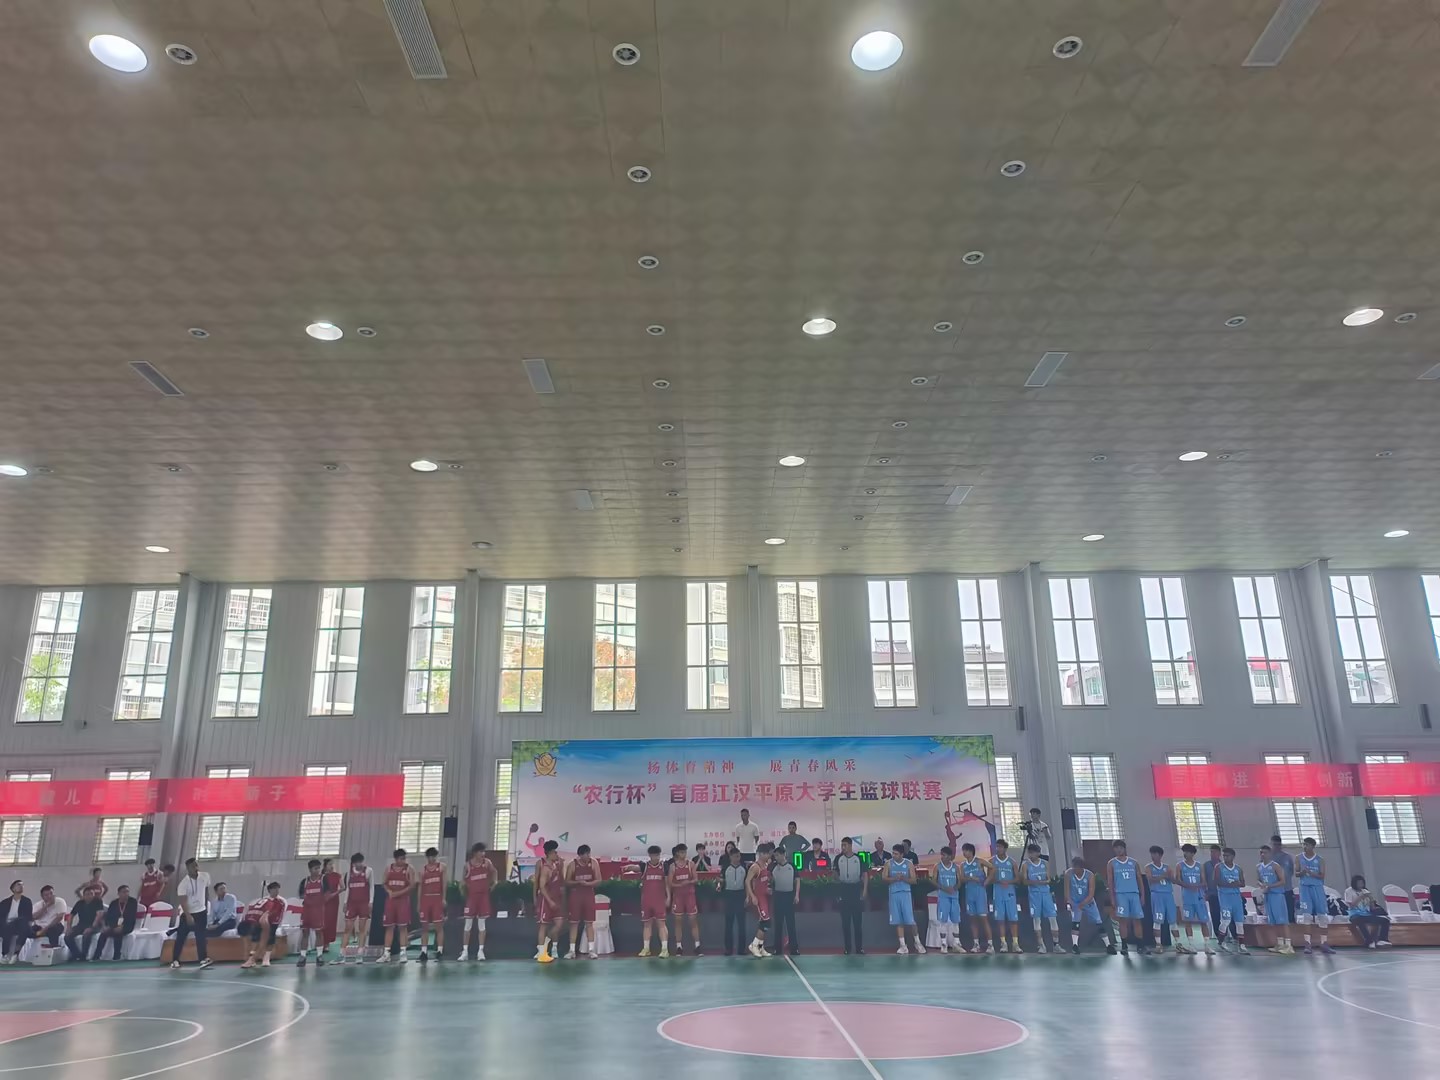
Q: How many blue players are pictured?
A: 12